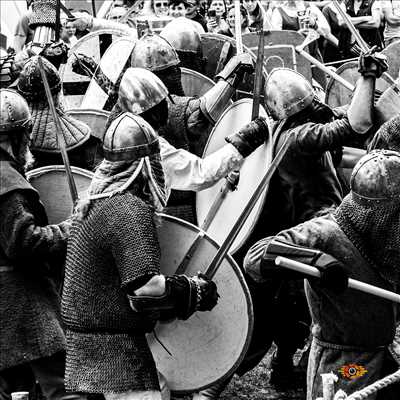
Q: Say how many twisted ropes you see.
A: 1